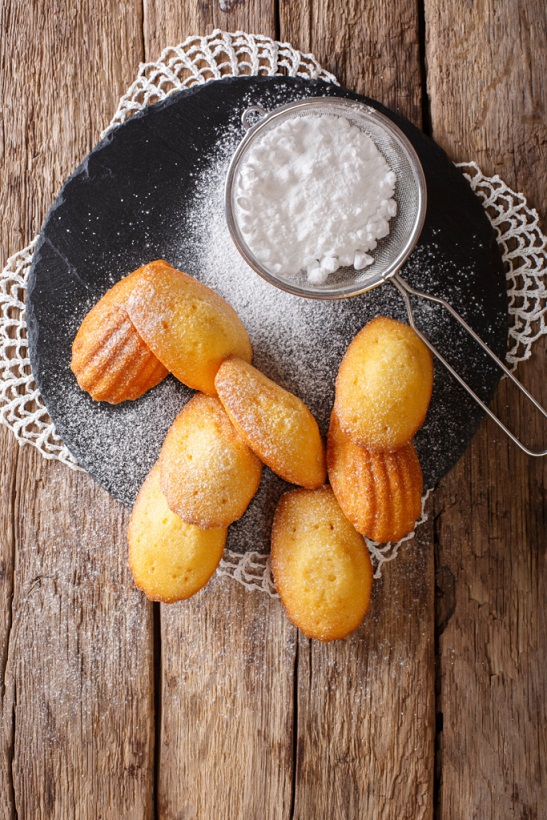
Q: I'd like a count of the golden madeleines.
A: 8